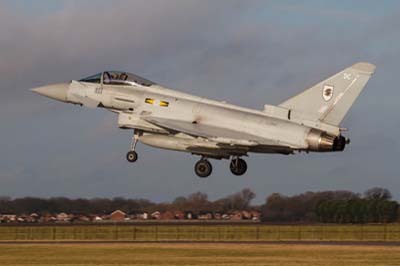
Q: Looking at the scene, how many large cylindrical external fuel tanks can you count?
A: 1